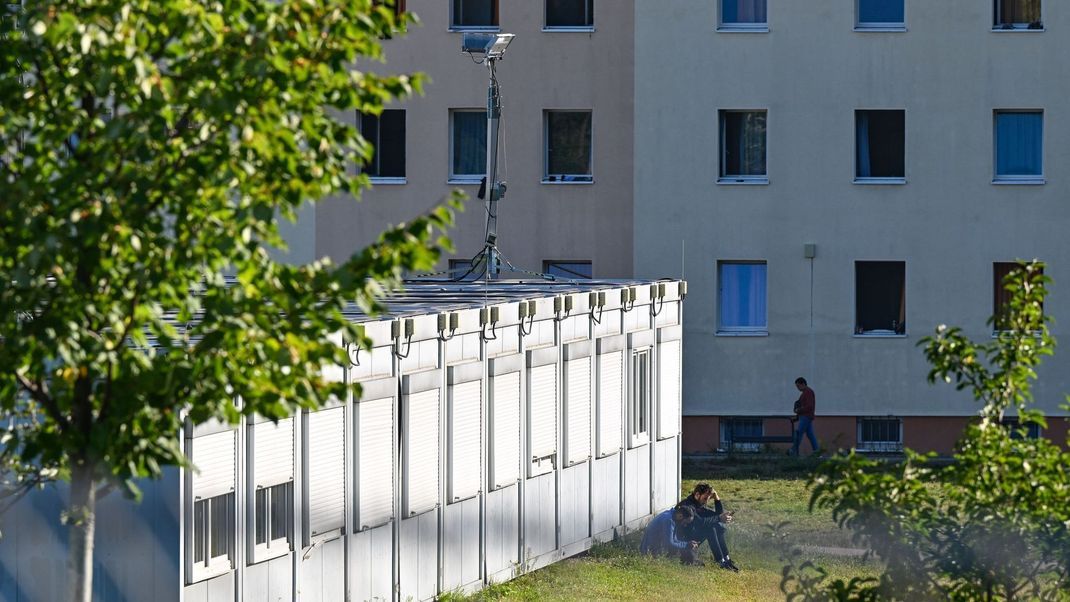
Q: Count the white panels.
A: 12